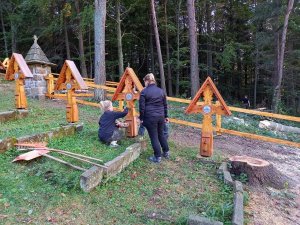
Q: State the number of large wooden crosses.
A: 4